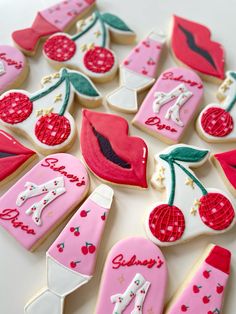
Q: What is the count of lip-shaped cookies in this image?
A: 4